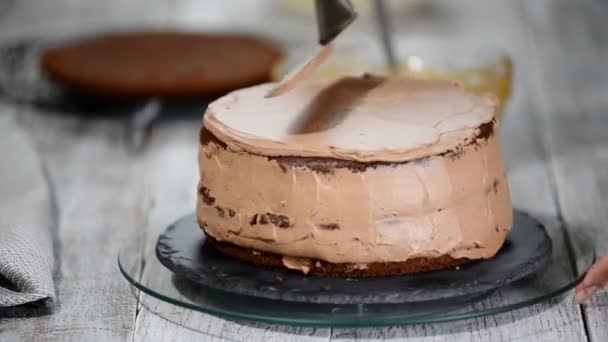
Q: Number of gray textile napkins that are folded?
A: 1